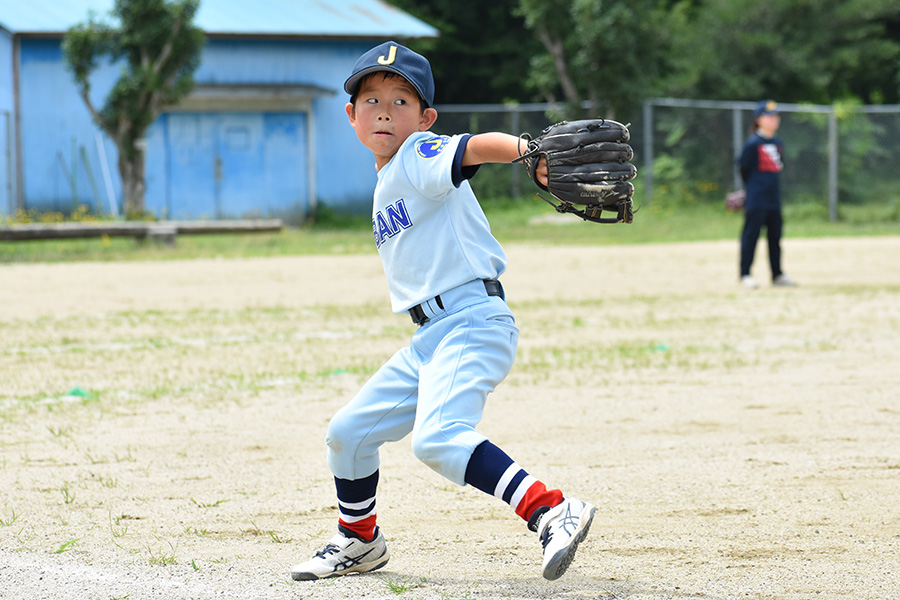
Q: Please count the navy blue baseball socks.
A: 2